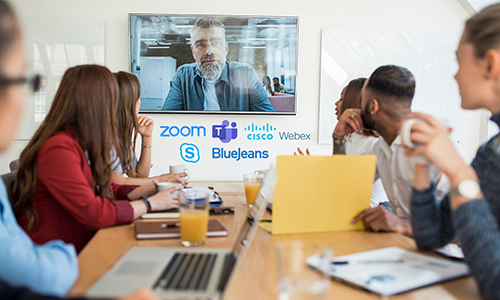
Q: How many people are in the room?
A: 6